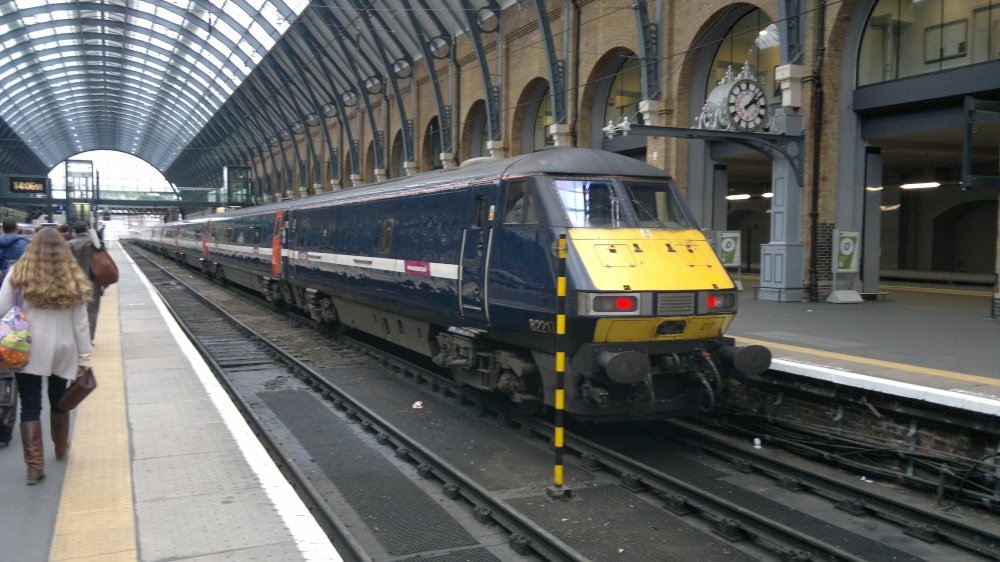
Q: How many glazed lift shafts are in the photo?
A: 2